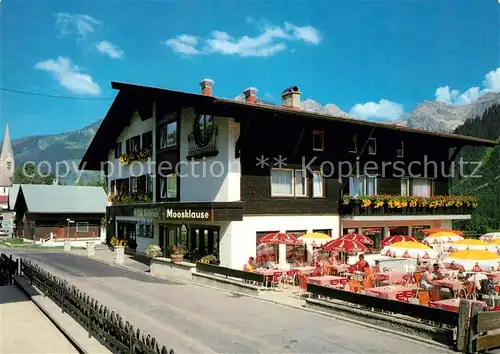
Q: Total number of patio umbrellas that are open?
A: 12